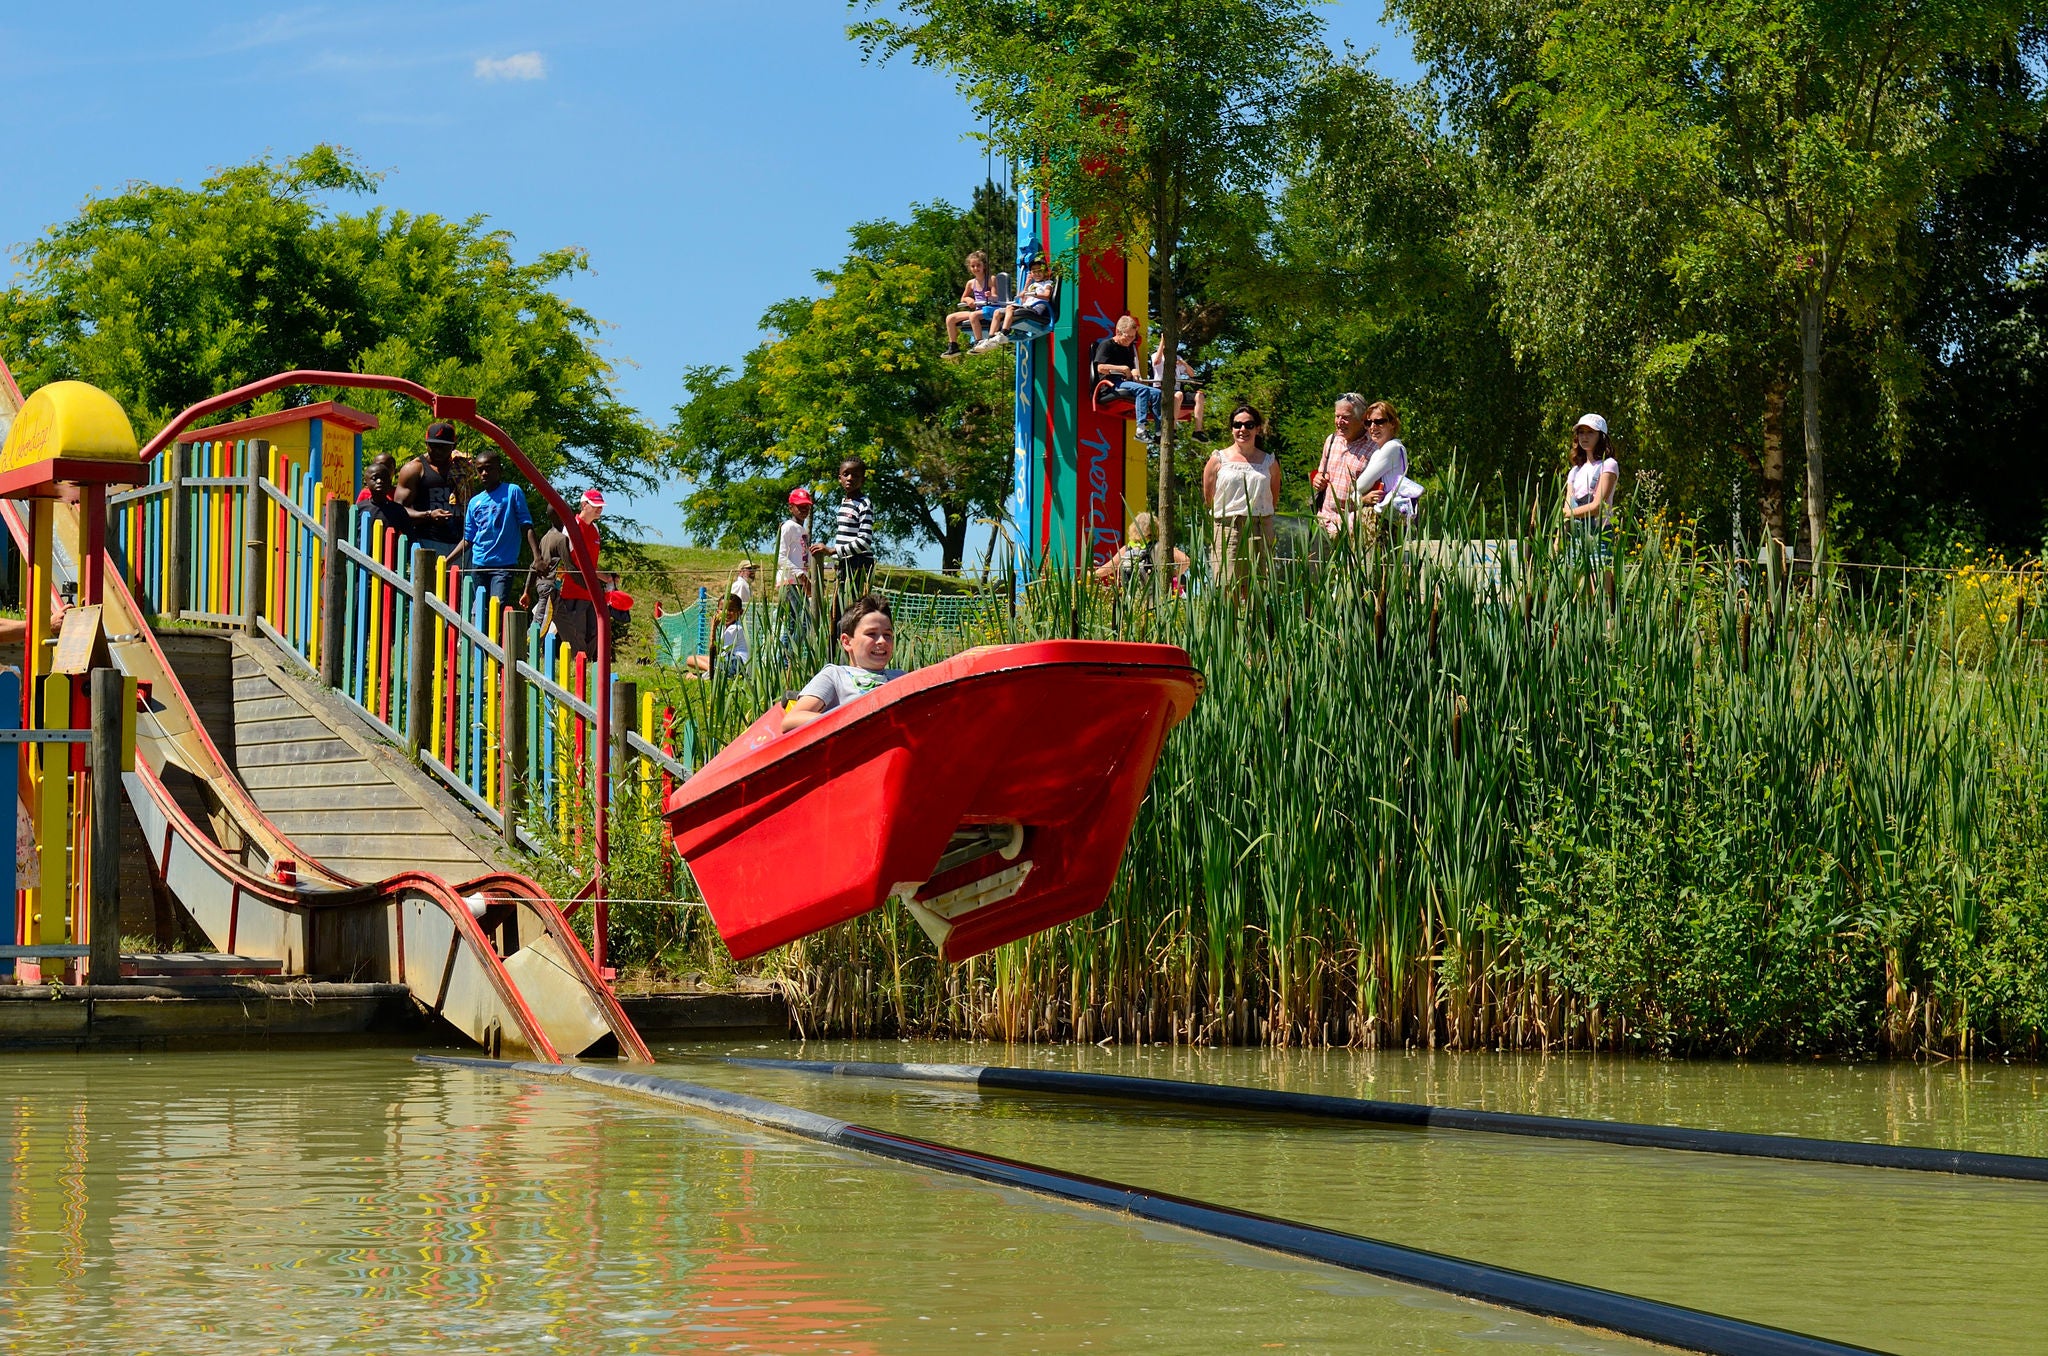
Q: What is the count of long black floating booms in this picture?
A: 2